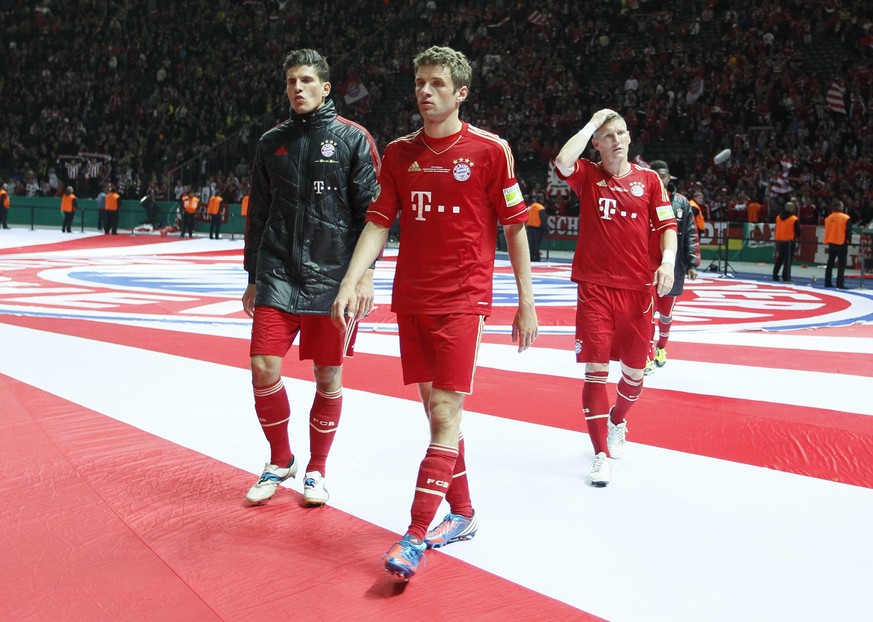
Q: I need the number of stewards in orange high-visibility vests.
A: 11